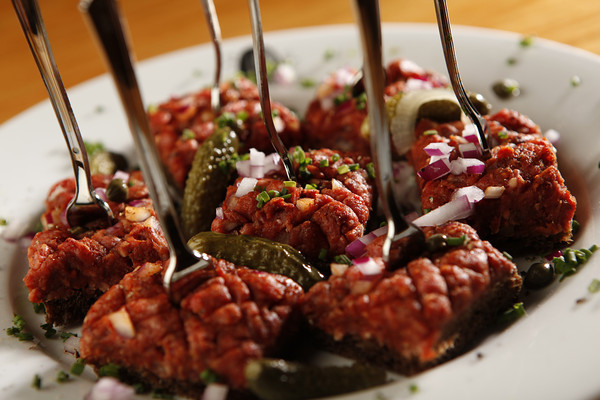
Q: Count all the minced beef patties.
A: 7